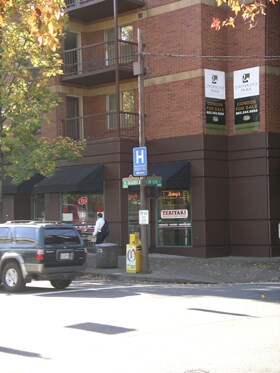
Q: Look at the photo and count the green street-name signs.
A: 2